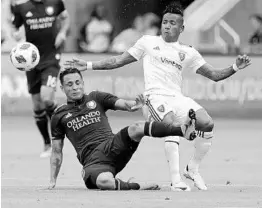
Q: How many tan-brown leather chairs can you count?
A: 0